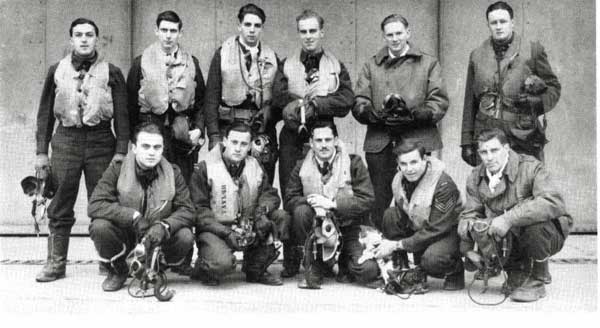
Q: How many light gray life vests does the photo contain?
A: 8